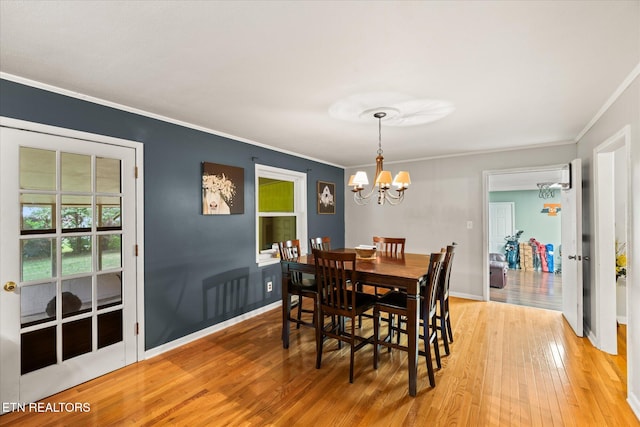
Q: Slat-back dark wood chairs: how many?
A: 6